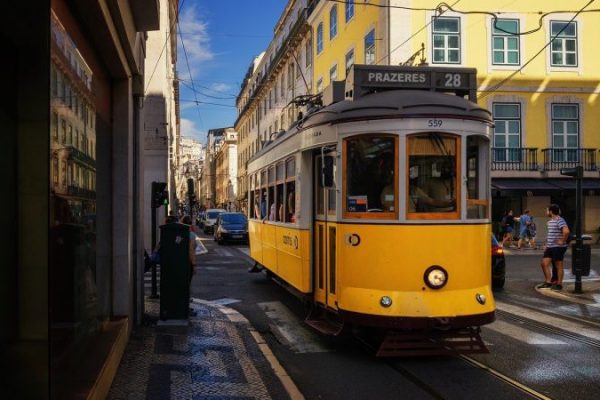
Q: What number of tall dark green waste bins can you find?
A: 1